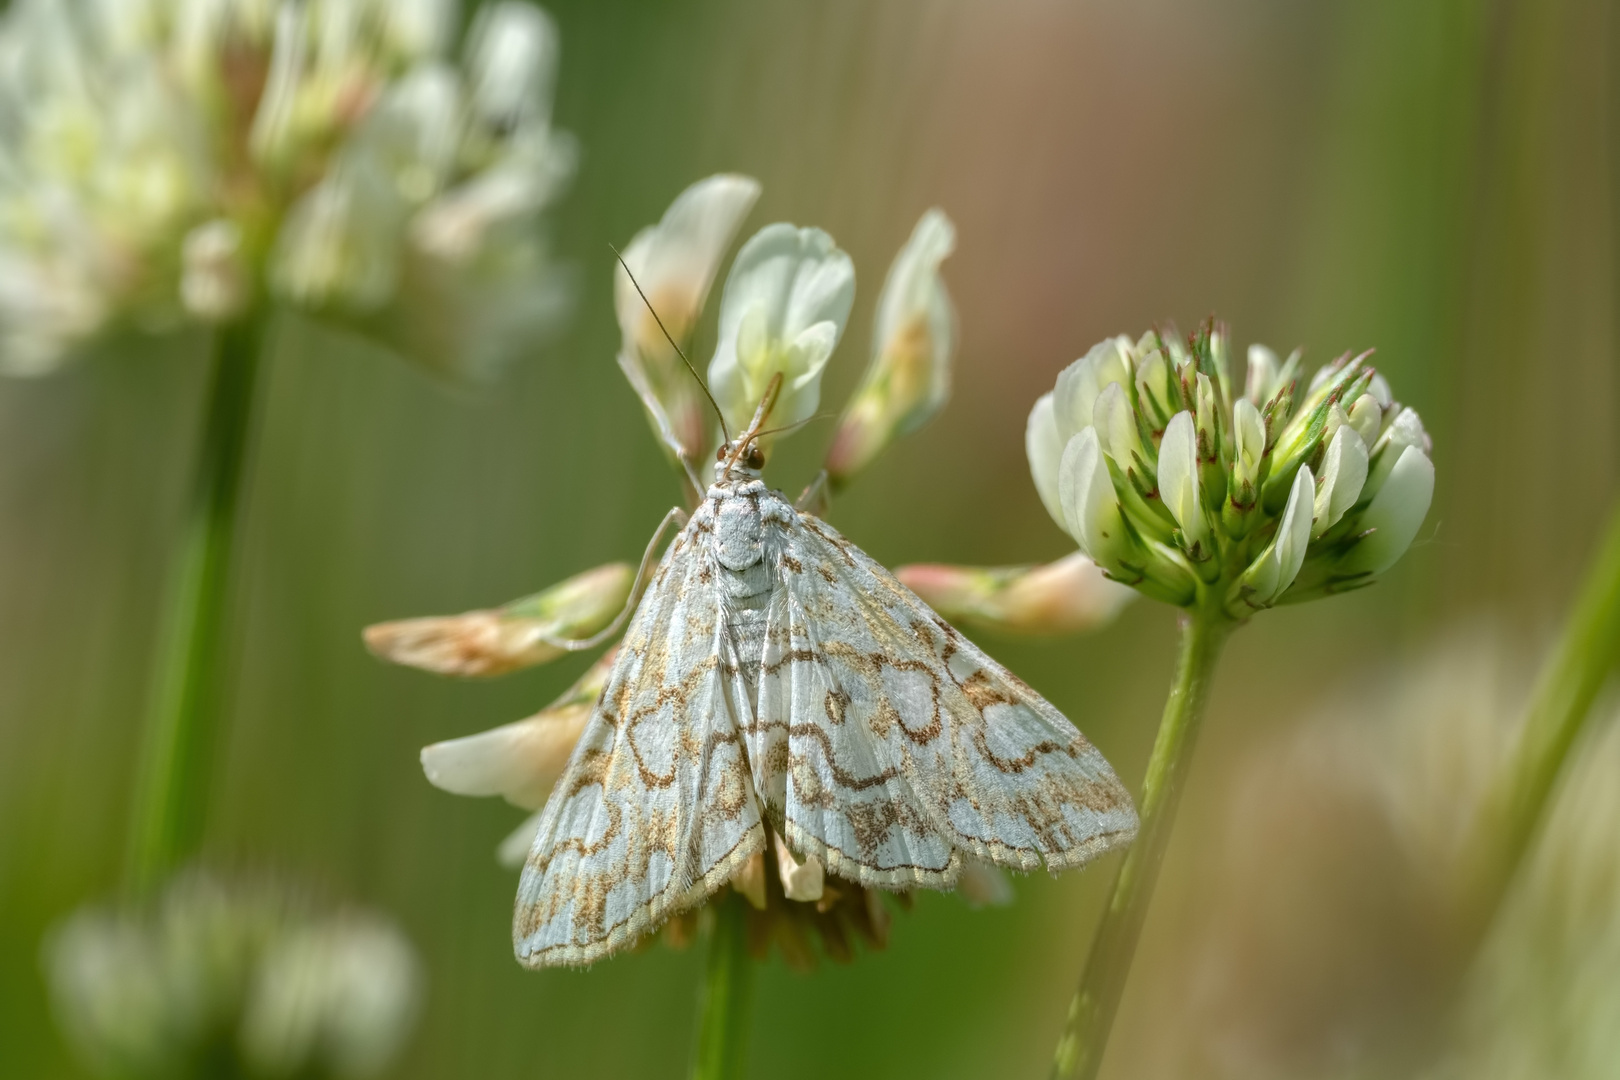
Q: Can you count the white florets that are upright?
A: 3